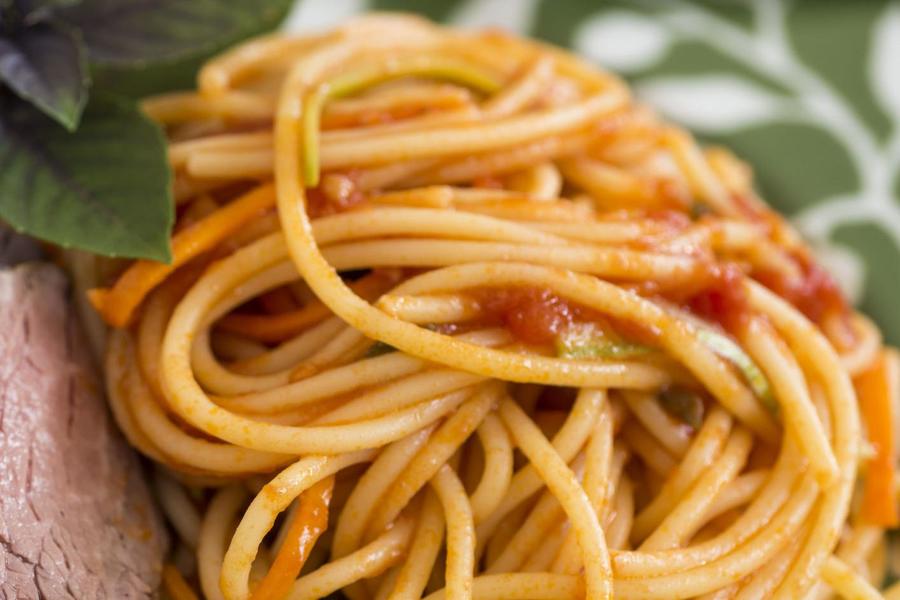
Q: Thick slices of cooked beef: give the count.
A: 1